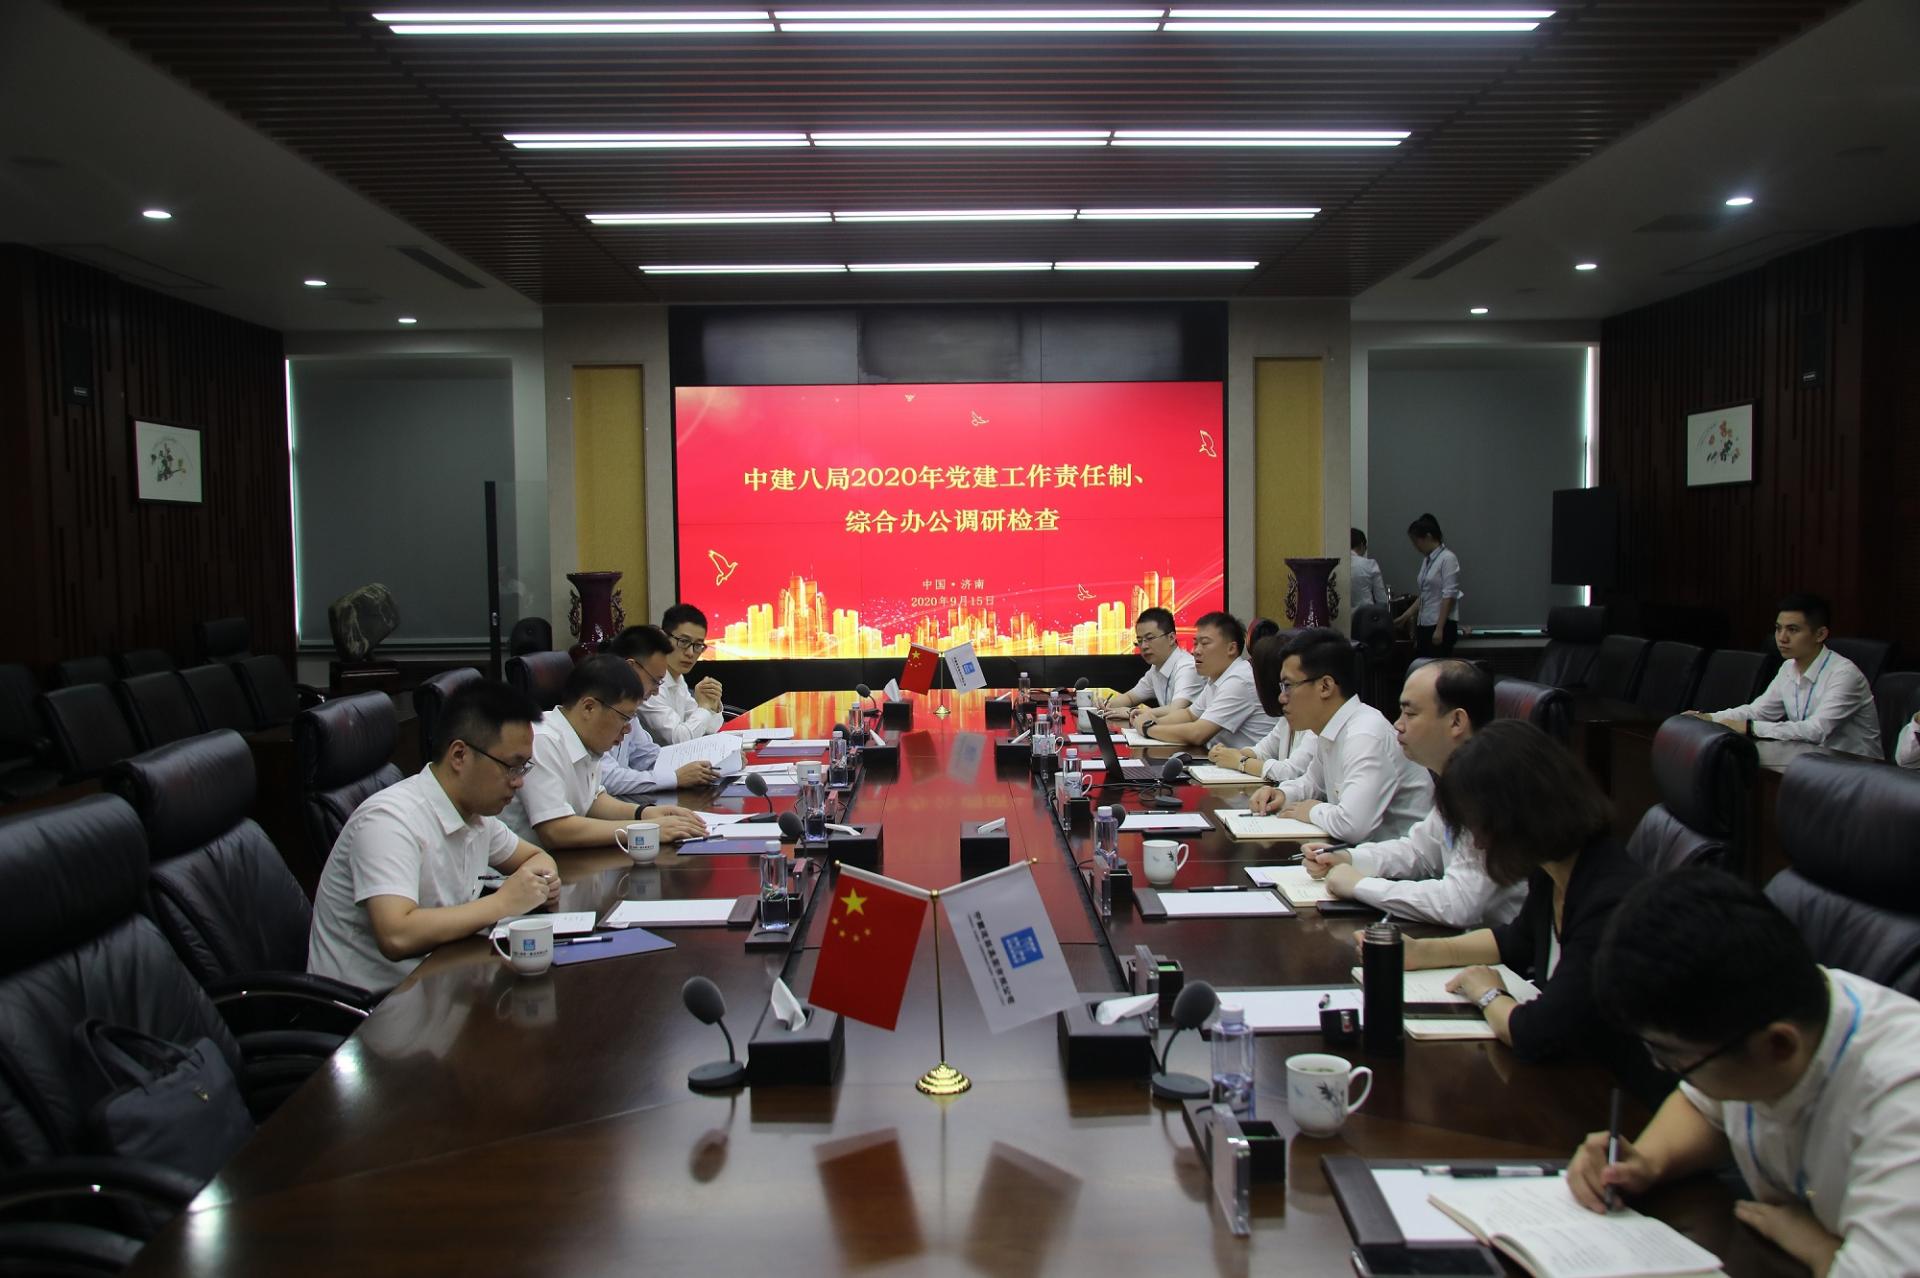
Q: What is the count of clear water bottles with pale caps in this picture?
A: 10